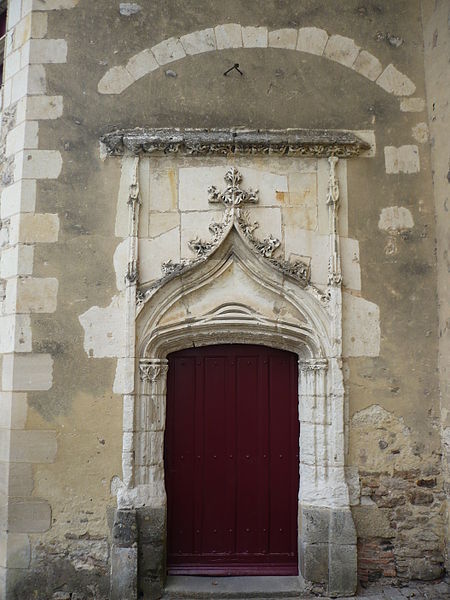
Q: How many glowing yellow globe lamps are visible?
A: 0